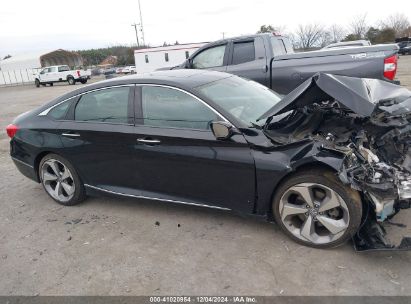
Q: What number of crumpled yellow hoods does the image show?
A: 0